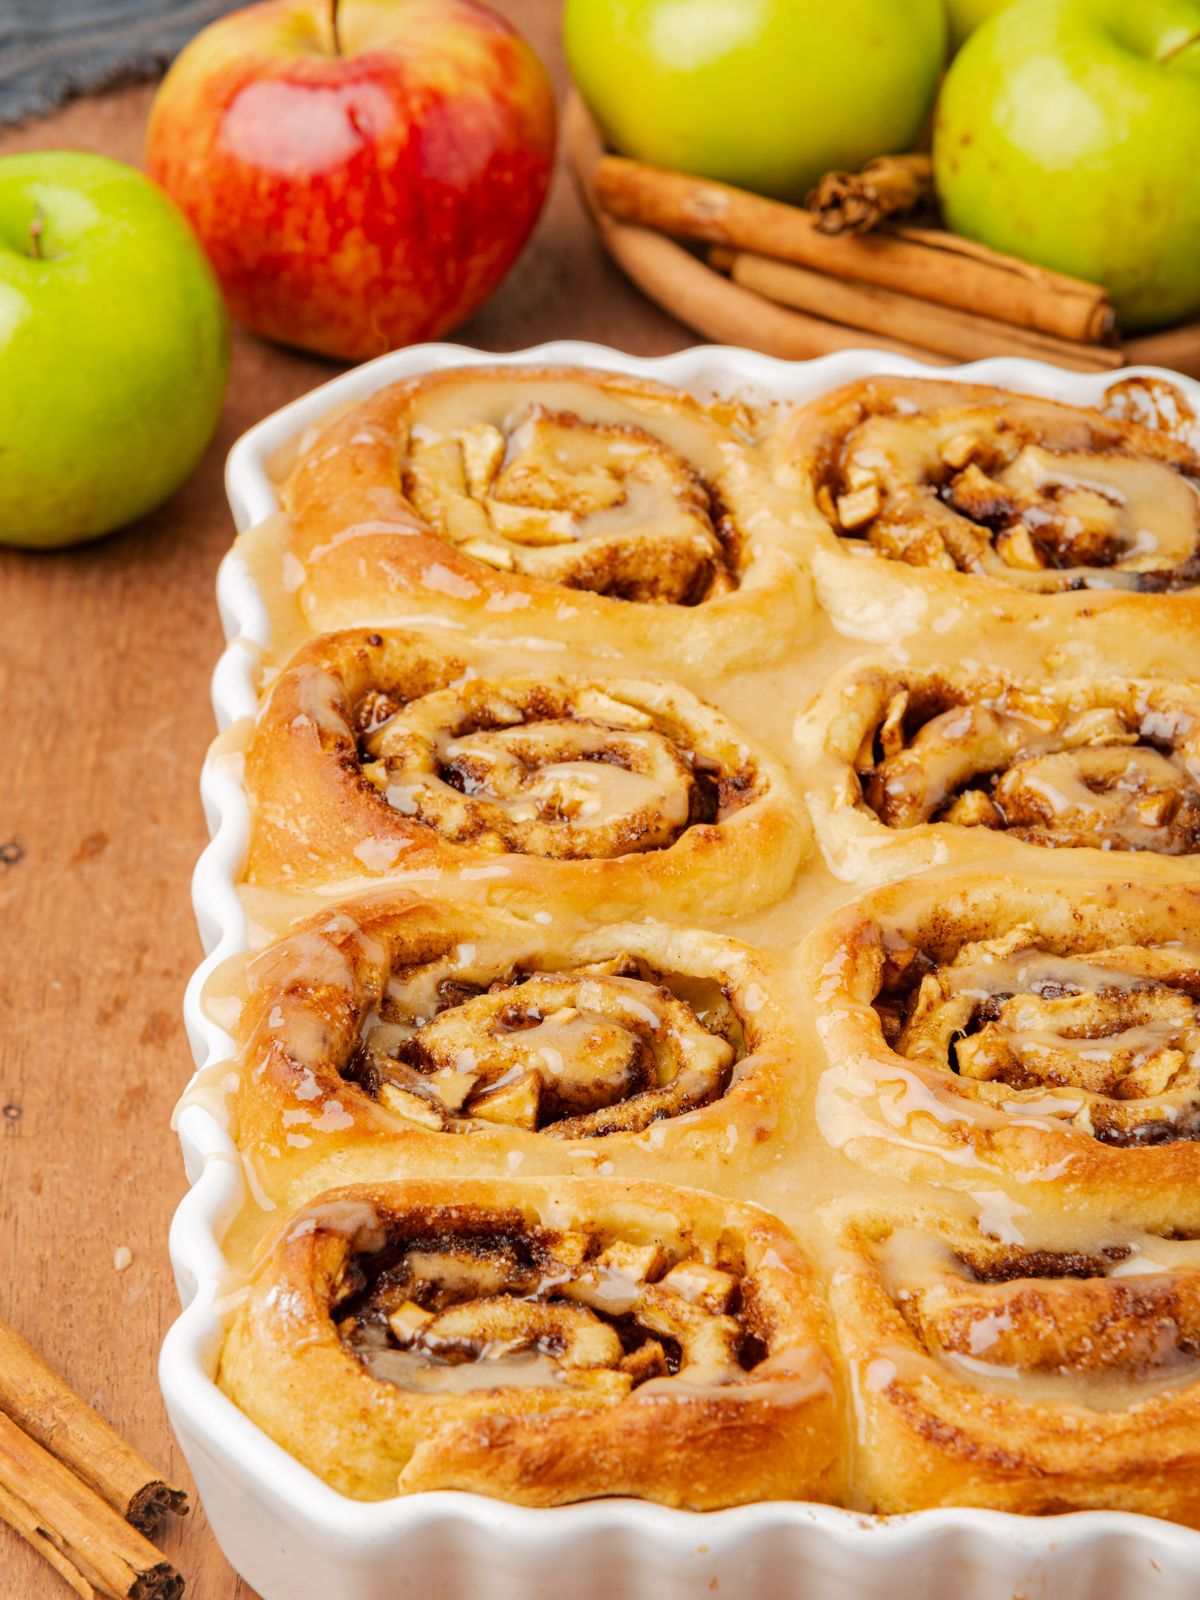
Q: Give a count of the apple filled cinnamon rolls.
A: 8